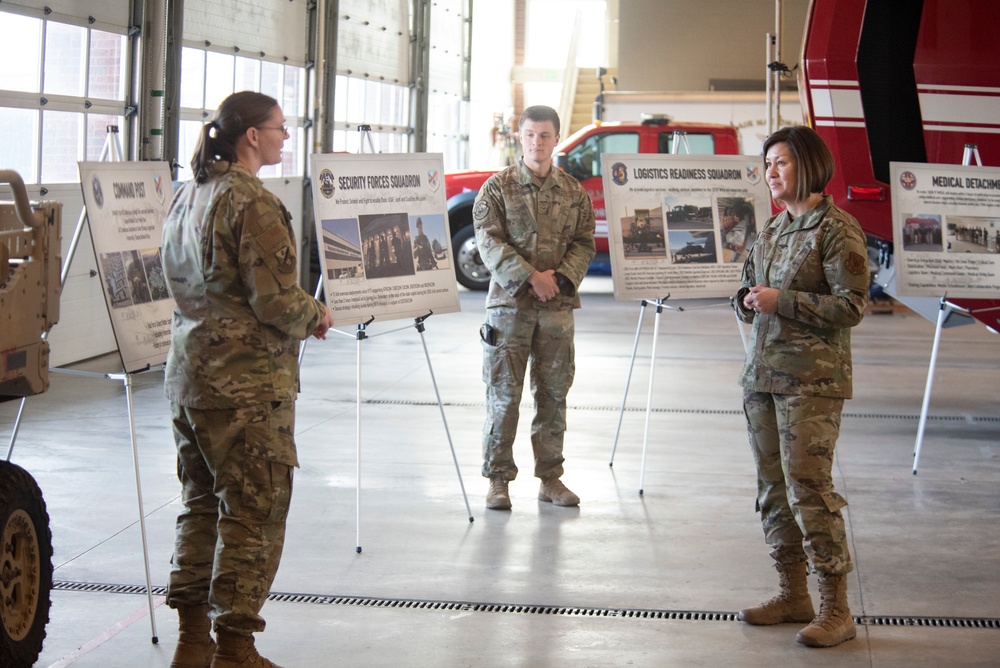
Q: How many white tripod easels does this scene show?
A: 4